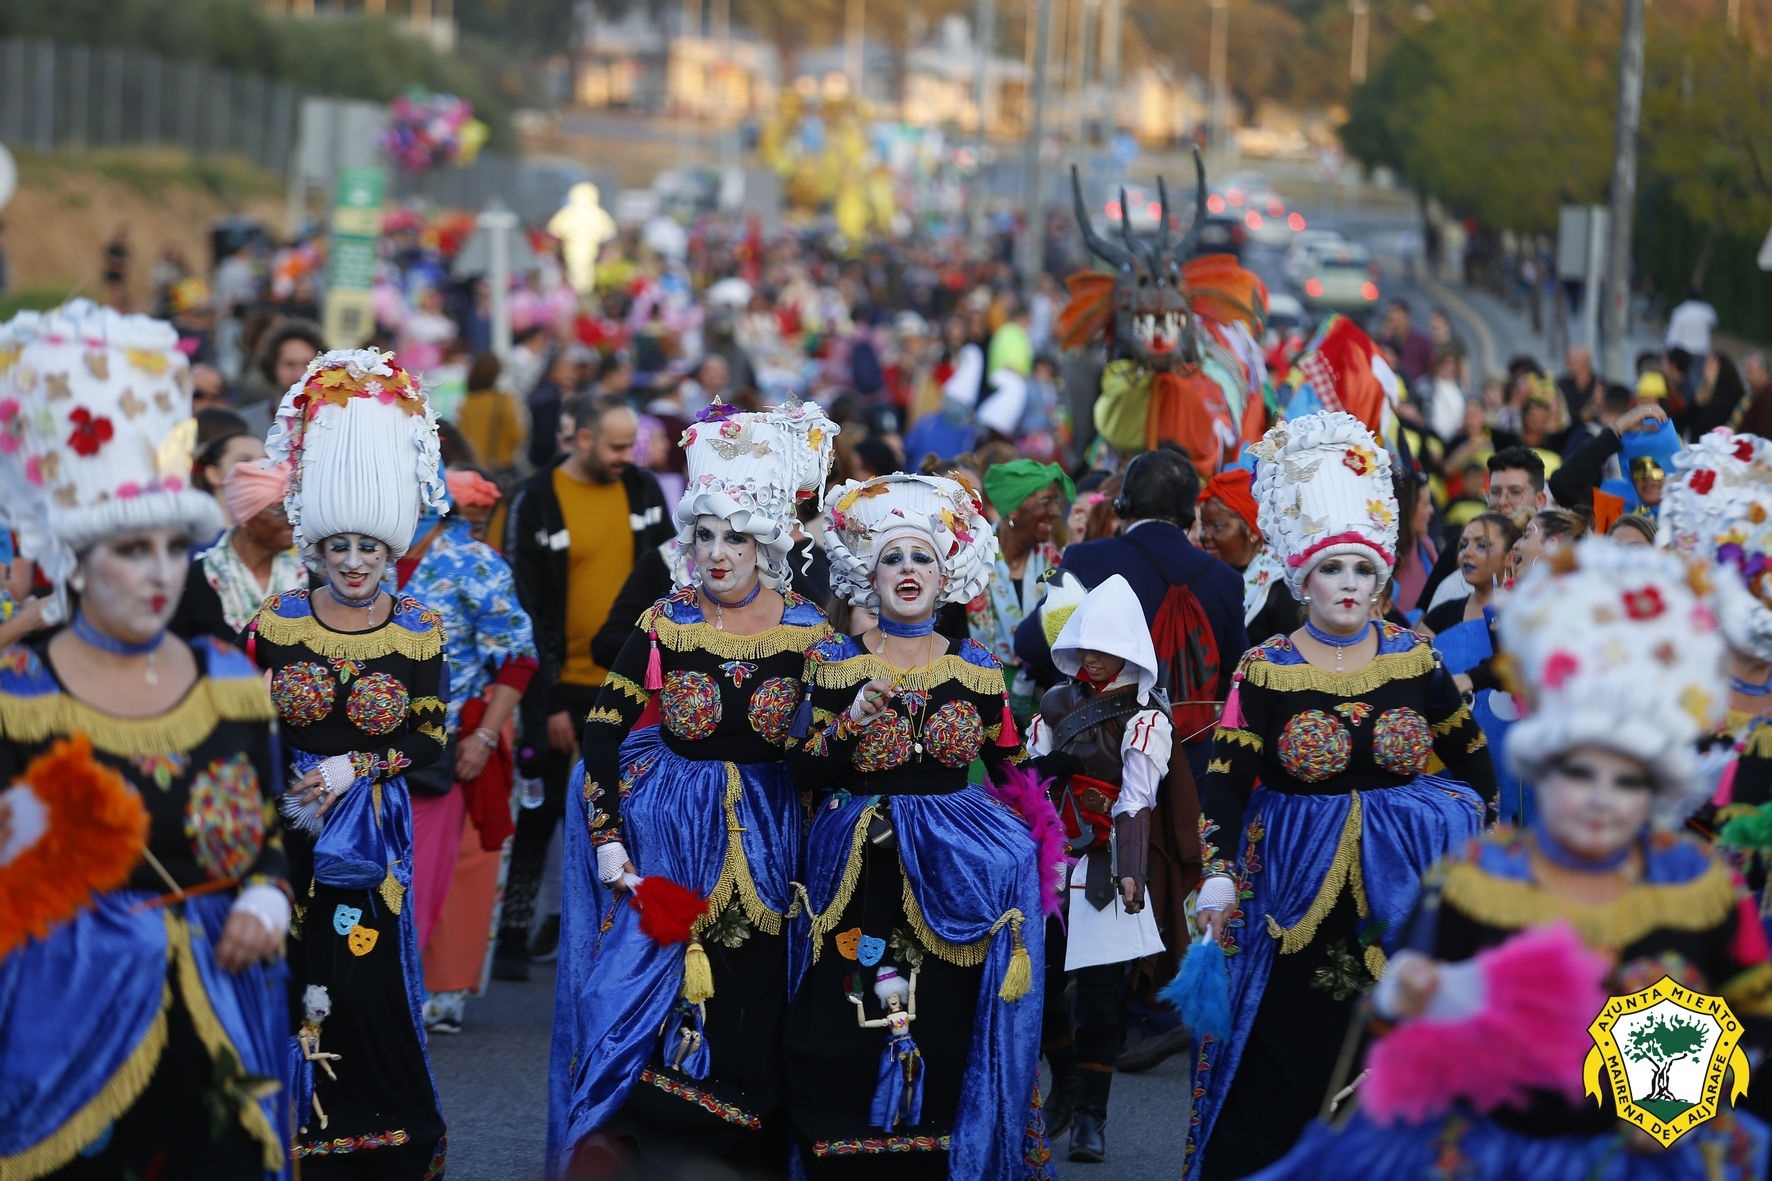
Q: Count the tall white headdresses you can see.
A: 7